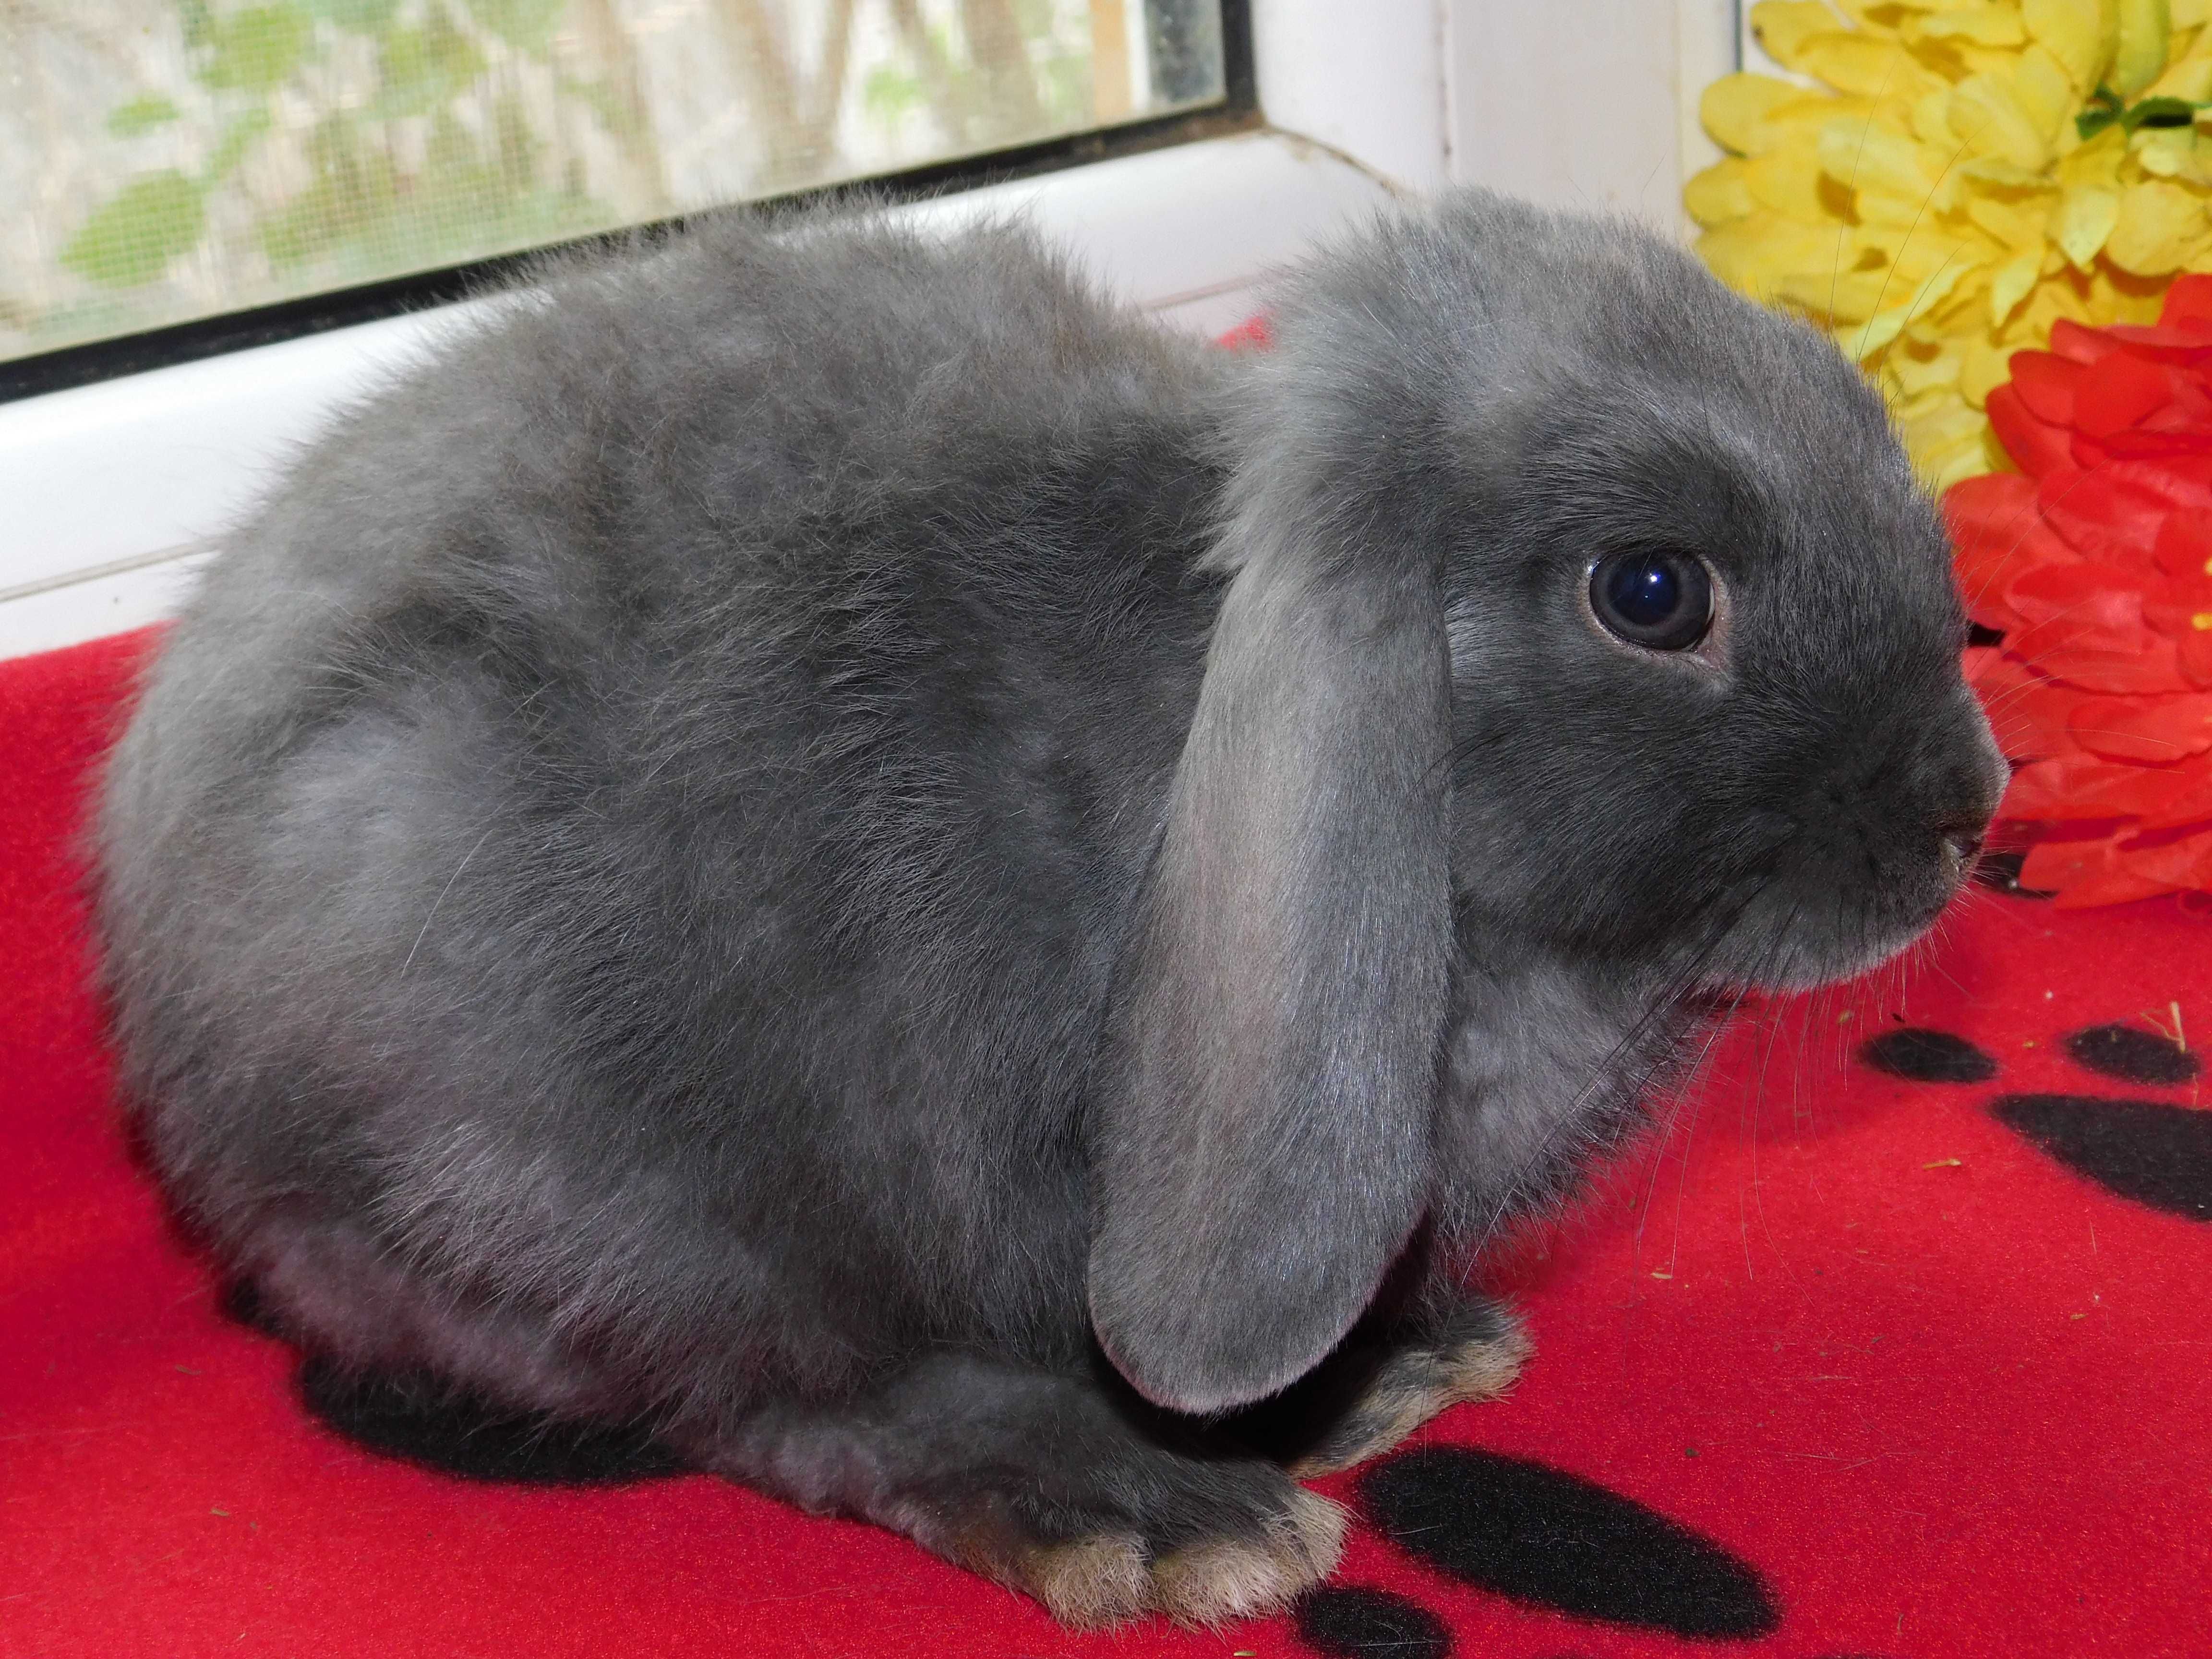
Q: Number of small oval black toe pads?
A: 3